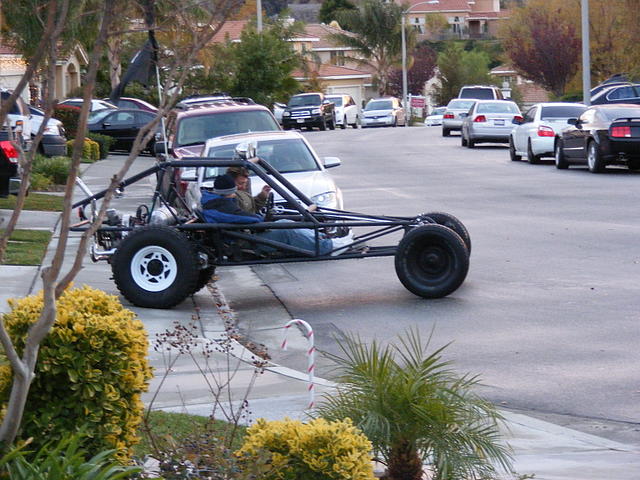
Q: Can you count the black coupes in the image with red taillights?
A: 1